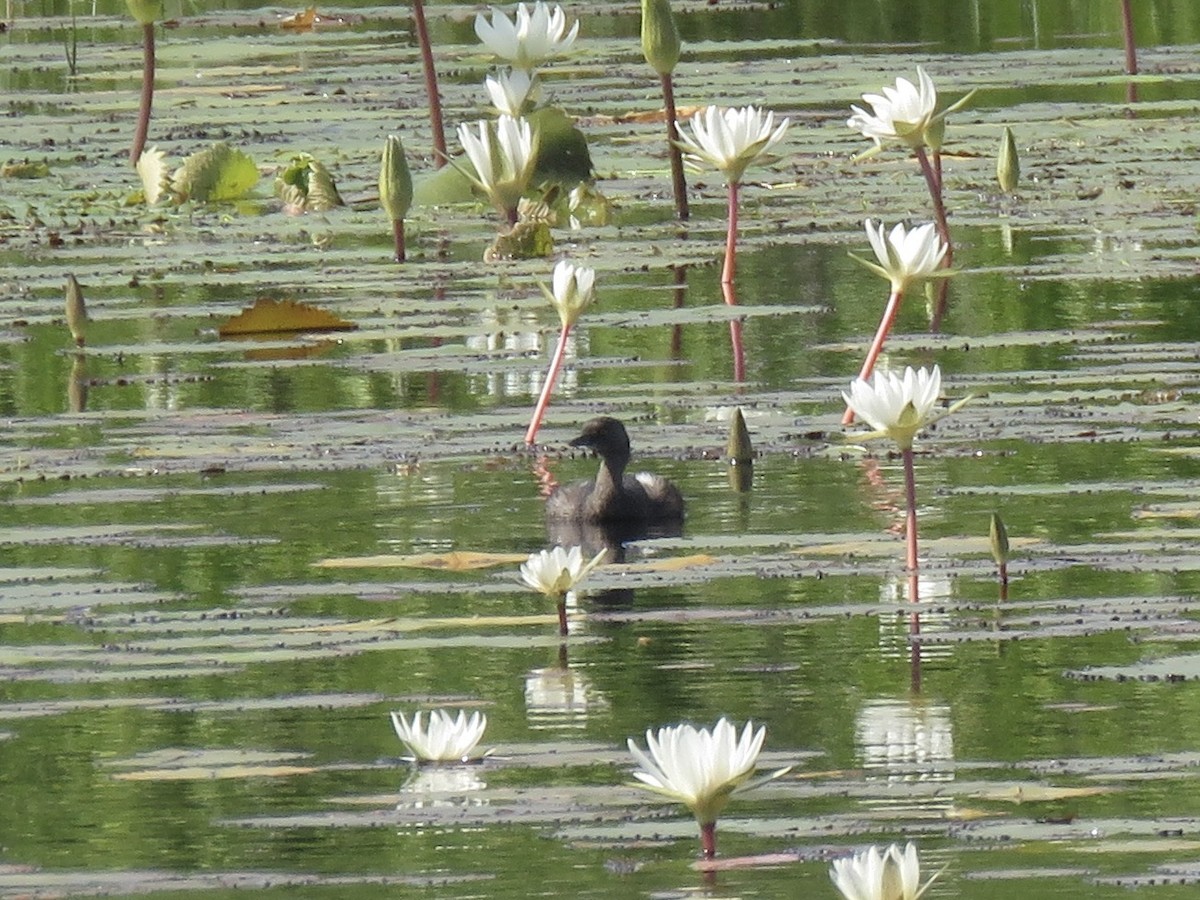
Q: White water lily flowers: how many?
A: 12